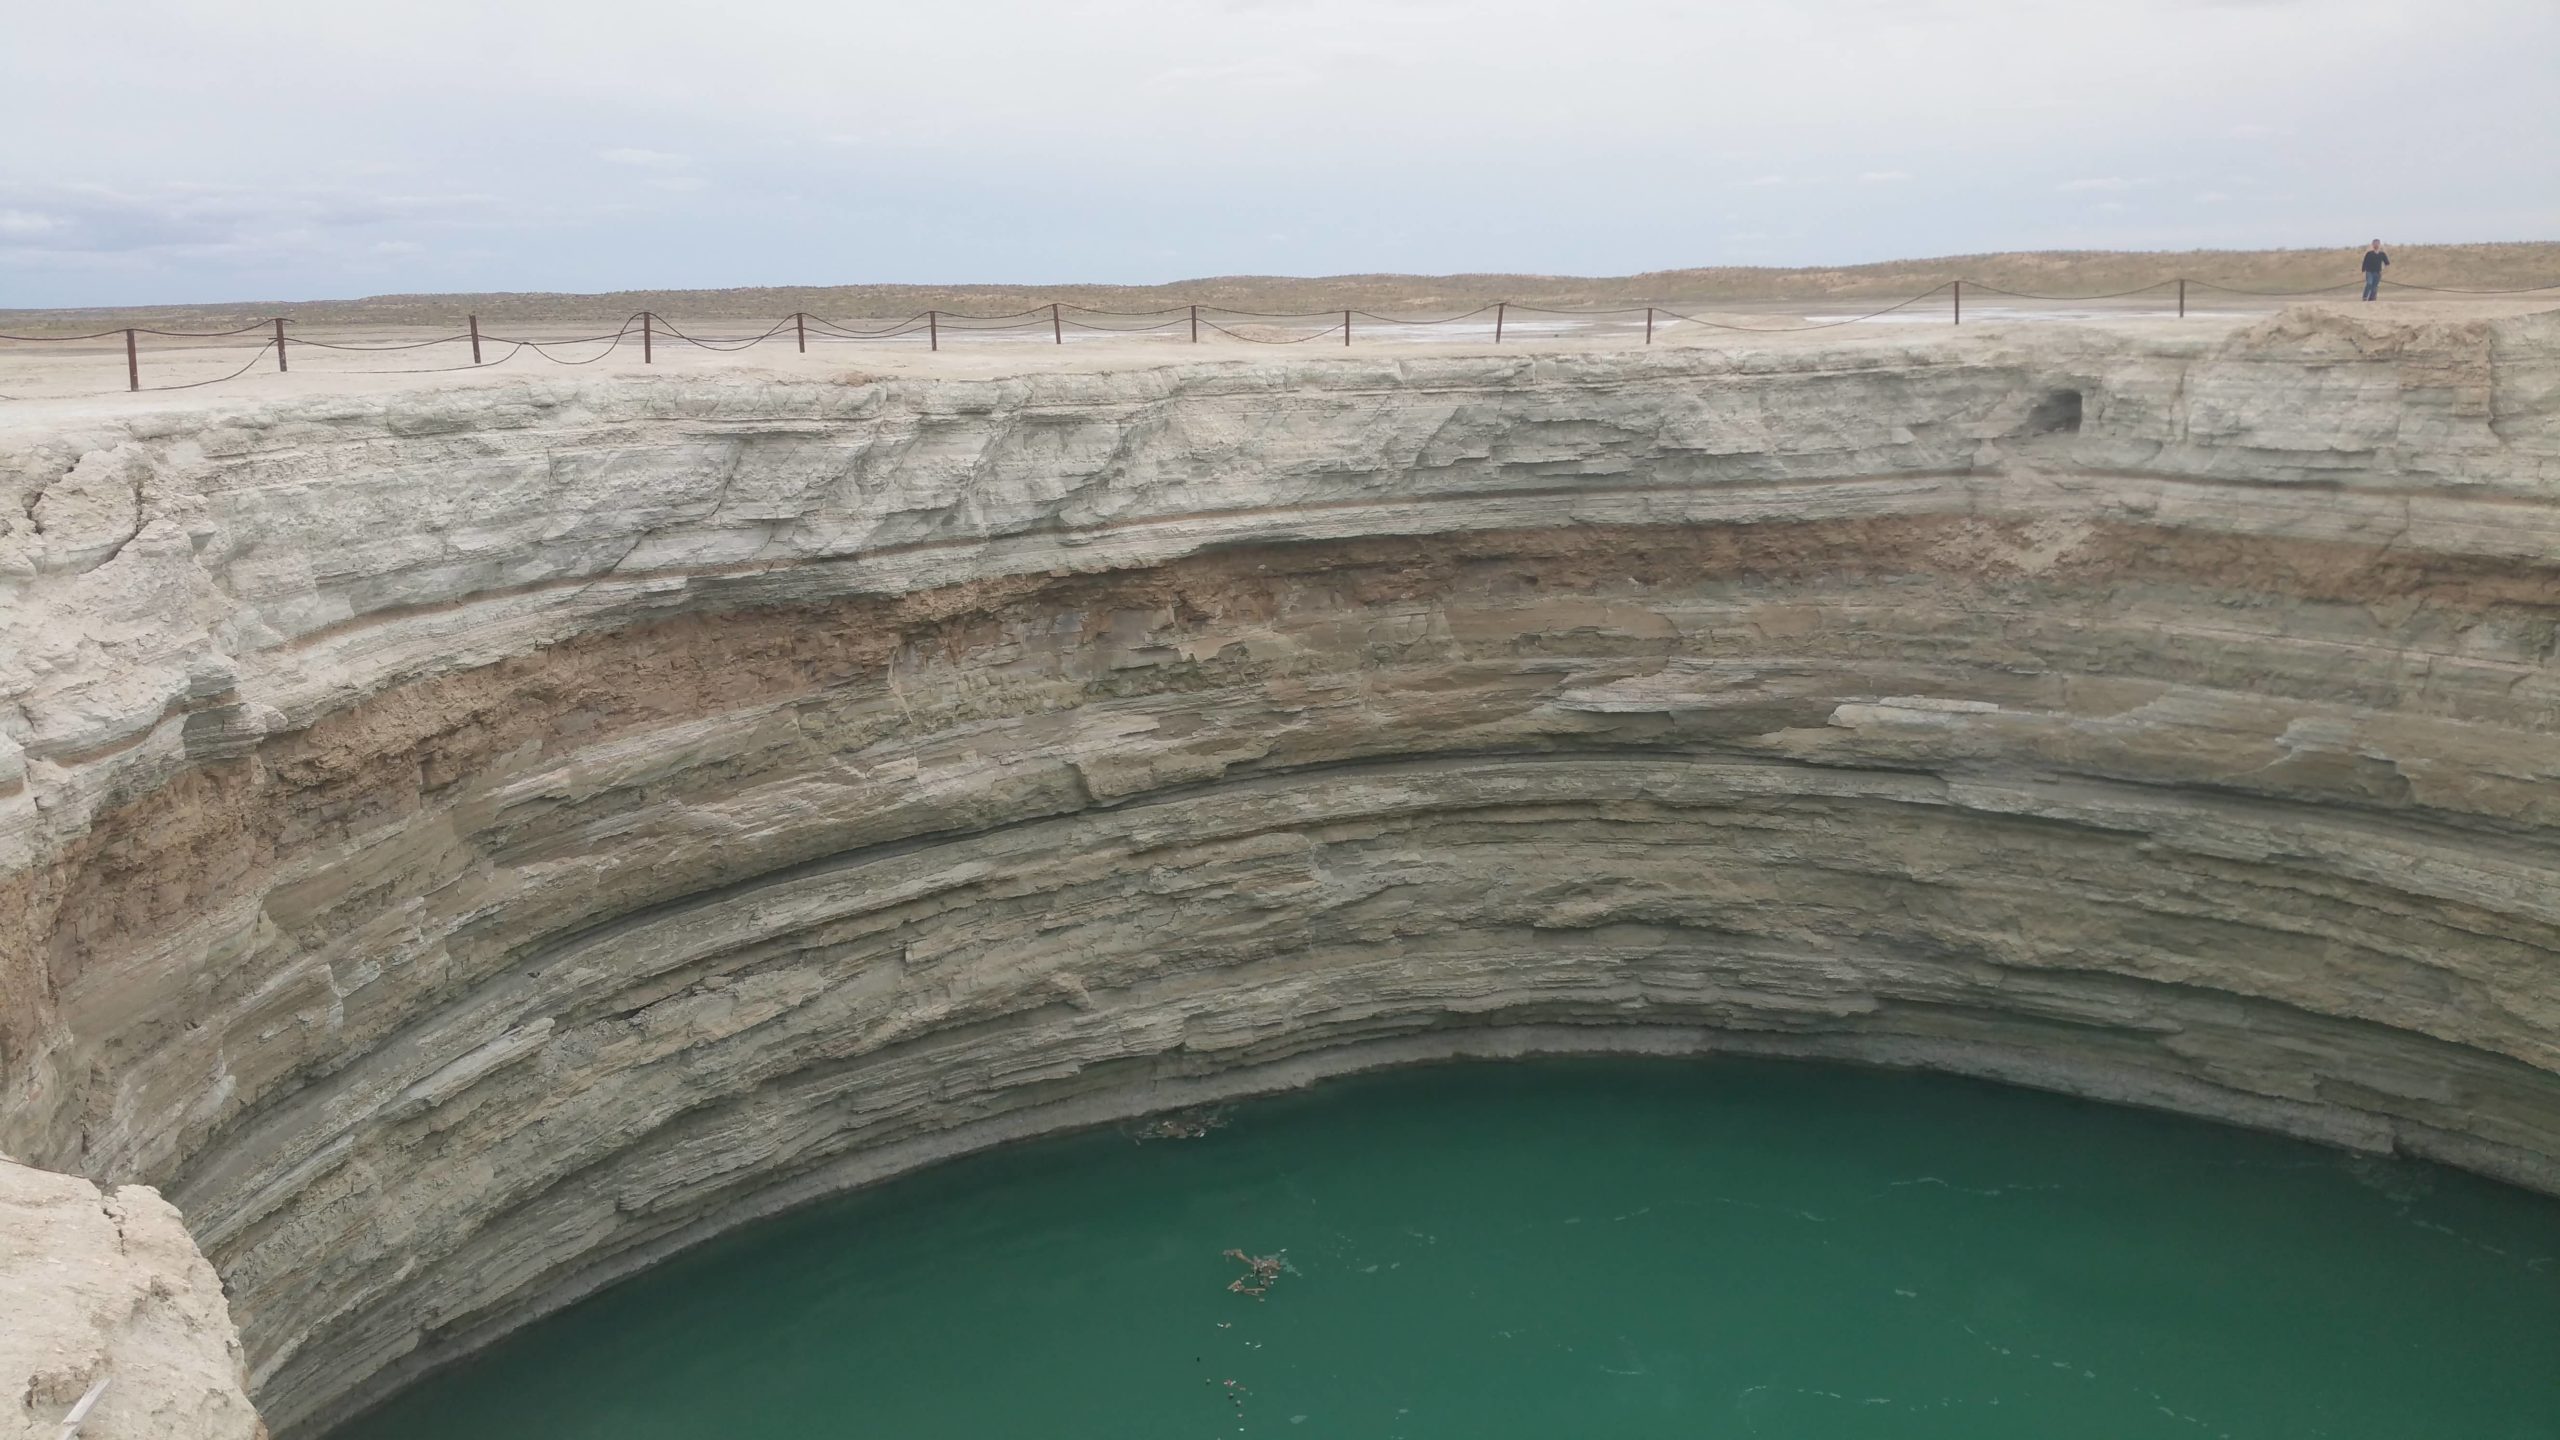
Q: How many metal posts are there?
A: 13